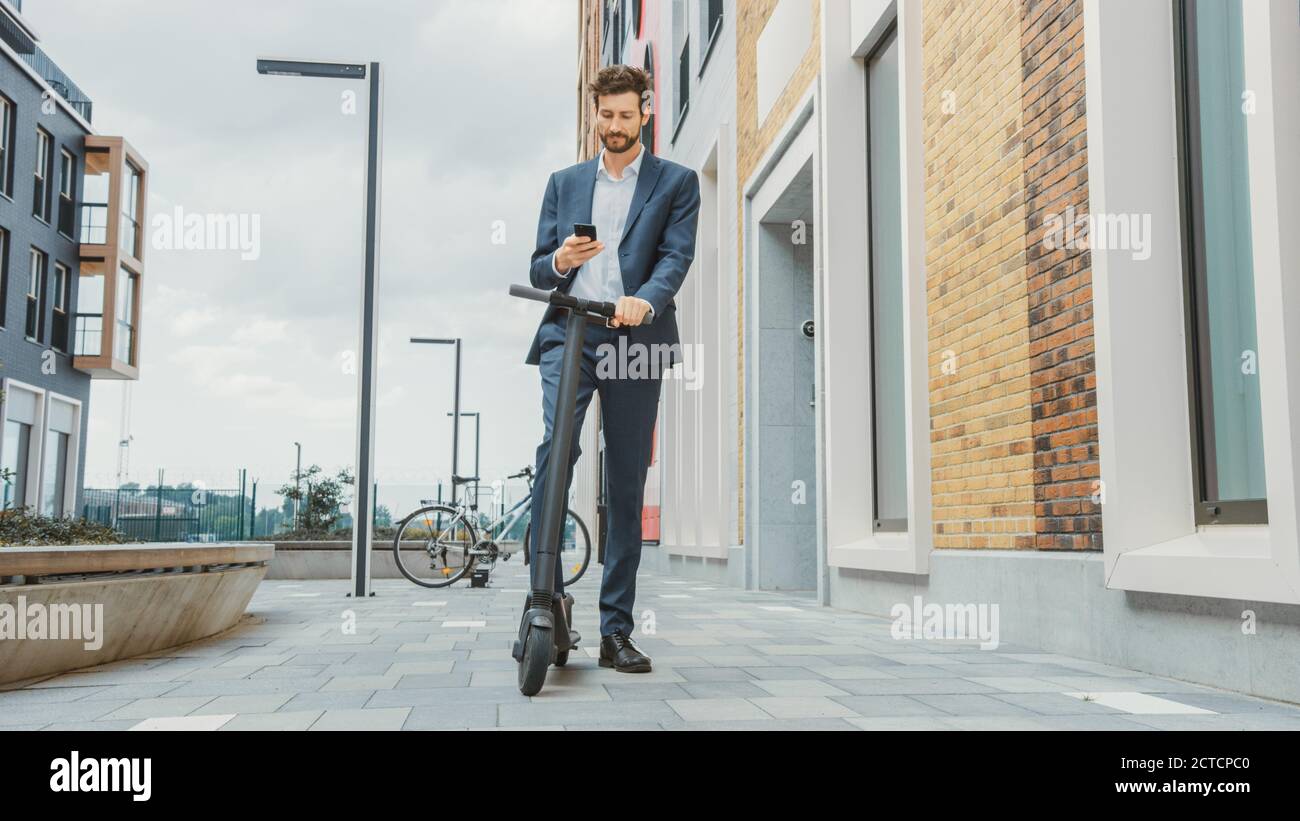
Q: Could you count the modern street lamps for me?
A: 3